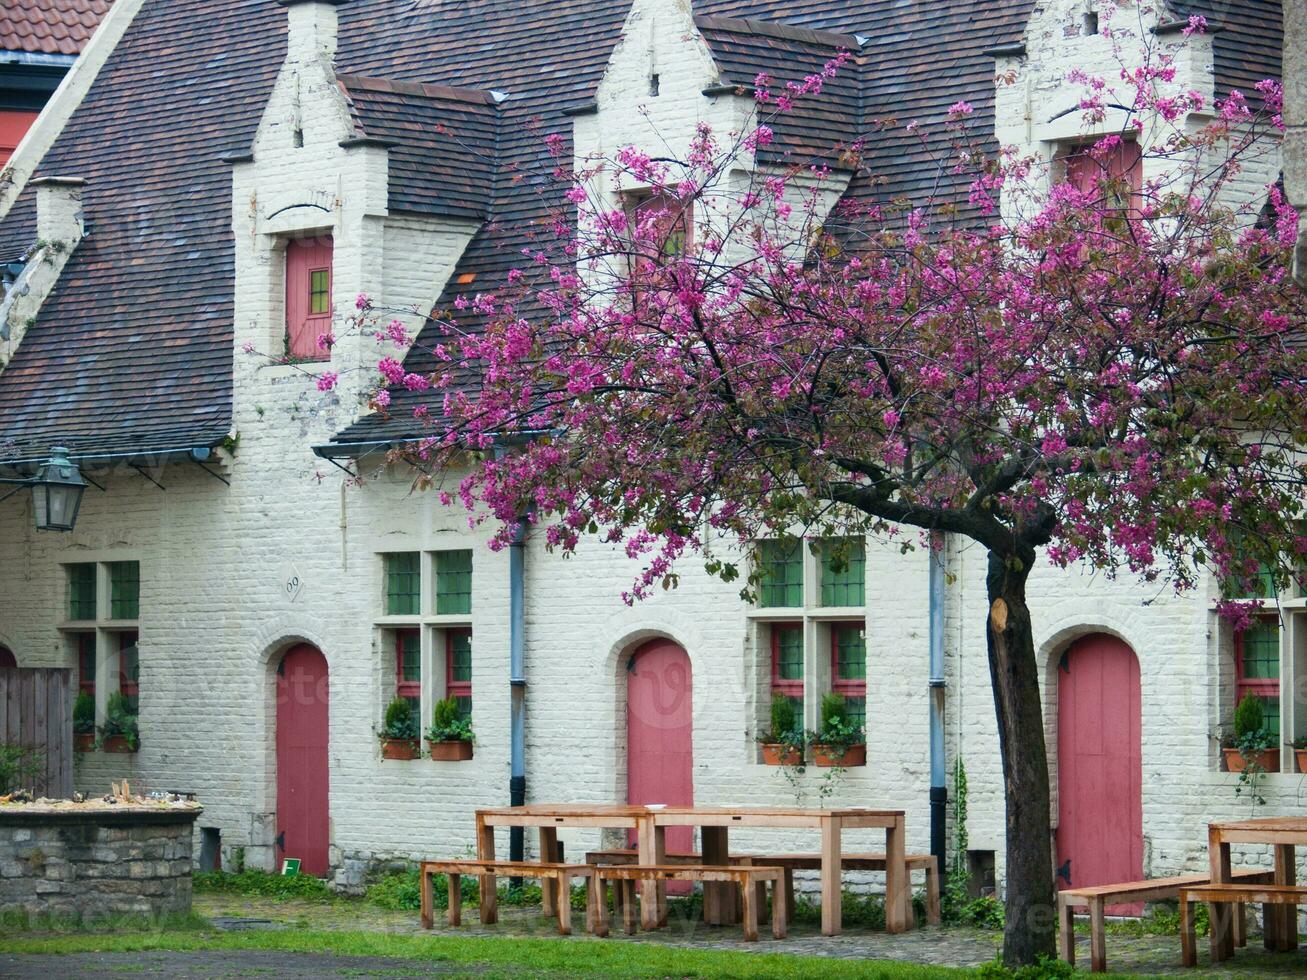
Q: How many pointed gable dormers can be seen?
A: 3